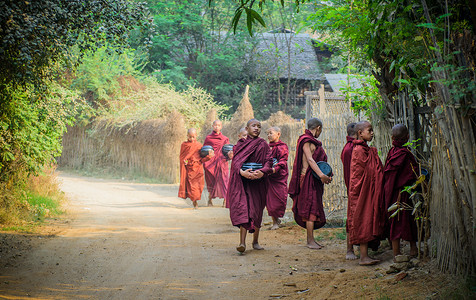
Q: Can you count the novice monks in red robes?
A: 9